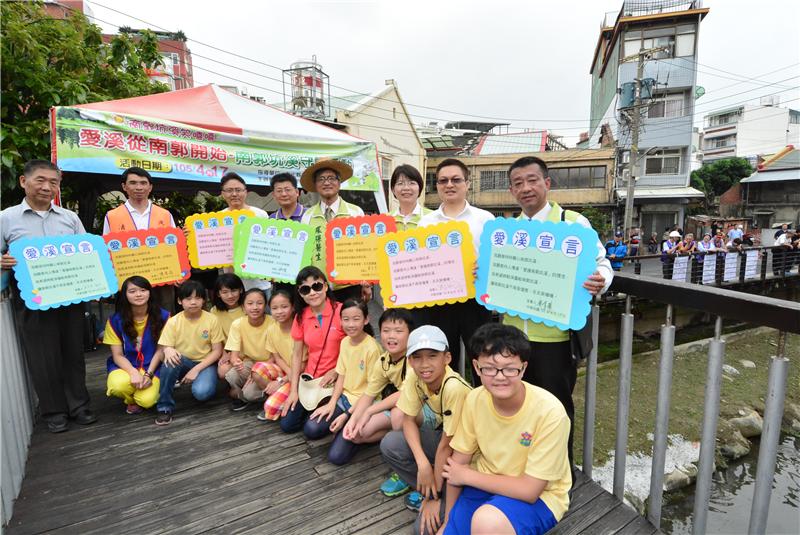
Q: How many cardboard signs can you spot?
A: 7